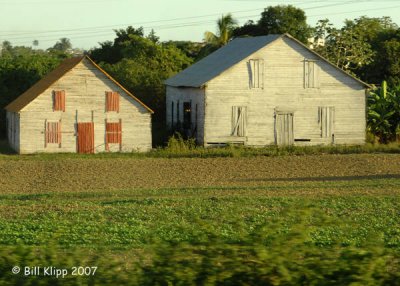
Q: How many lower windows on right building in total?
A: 2